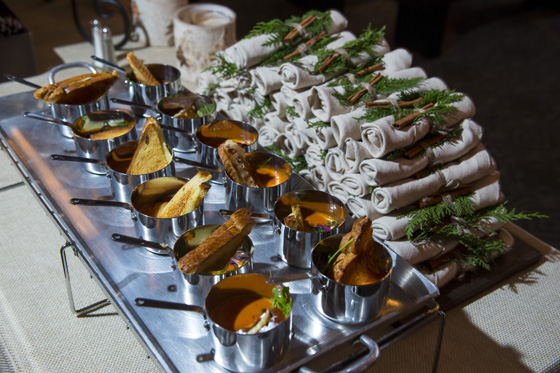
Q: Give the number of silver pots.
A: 12